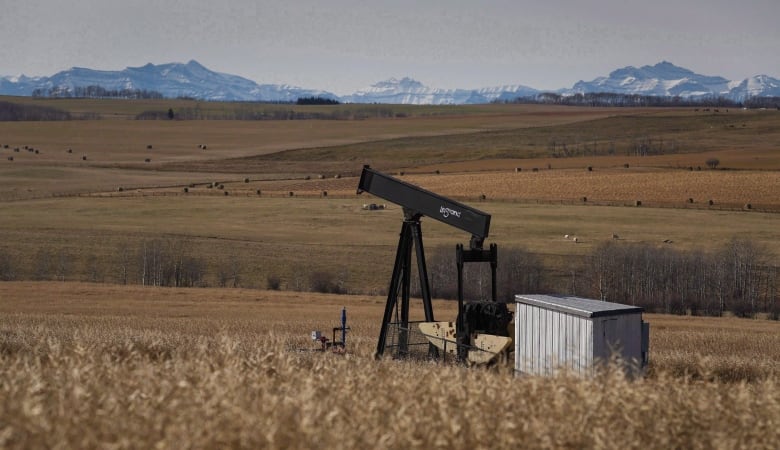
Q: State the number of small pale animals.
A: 2